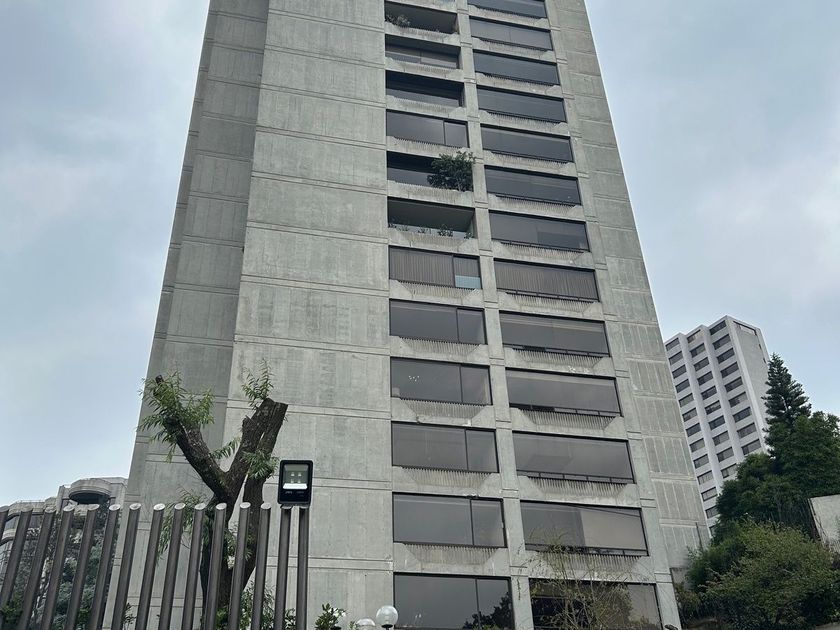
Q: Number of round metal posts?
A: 15